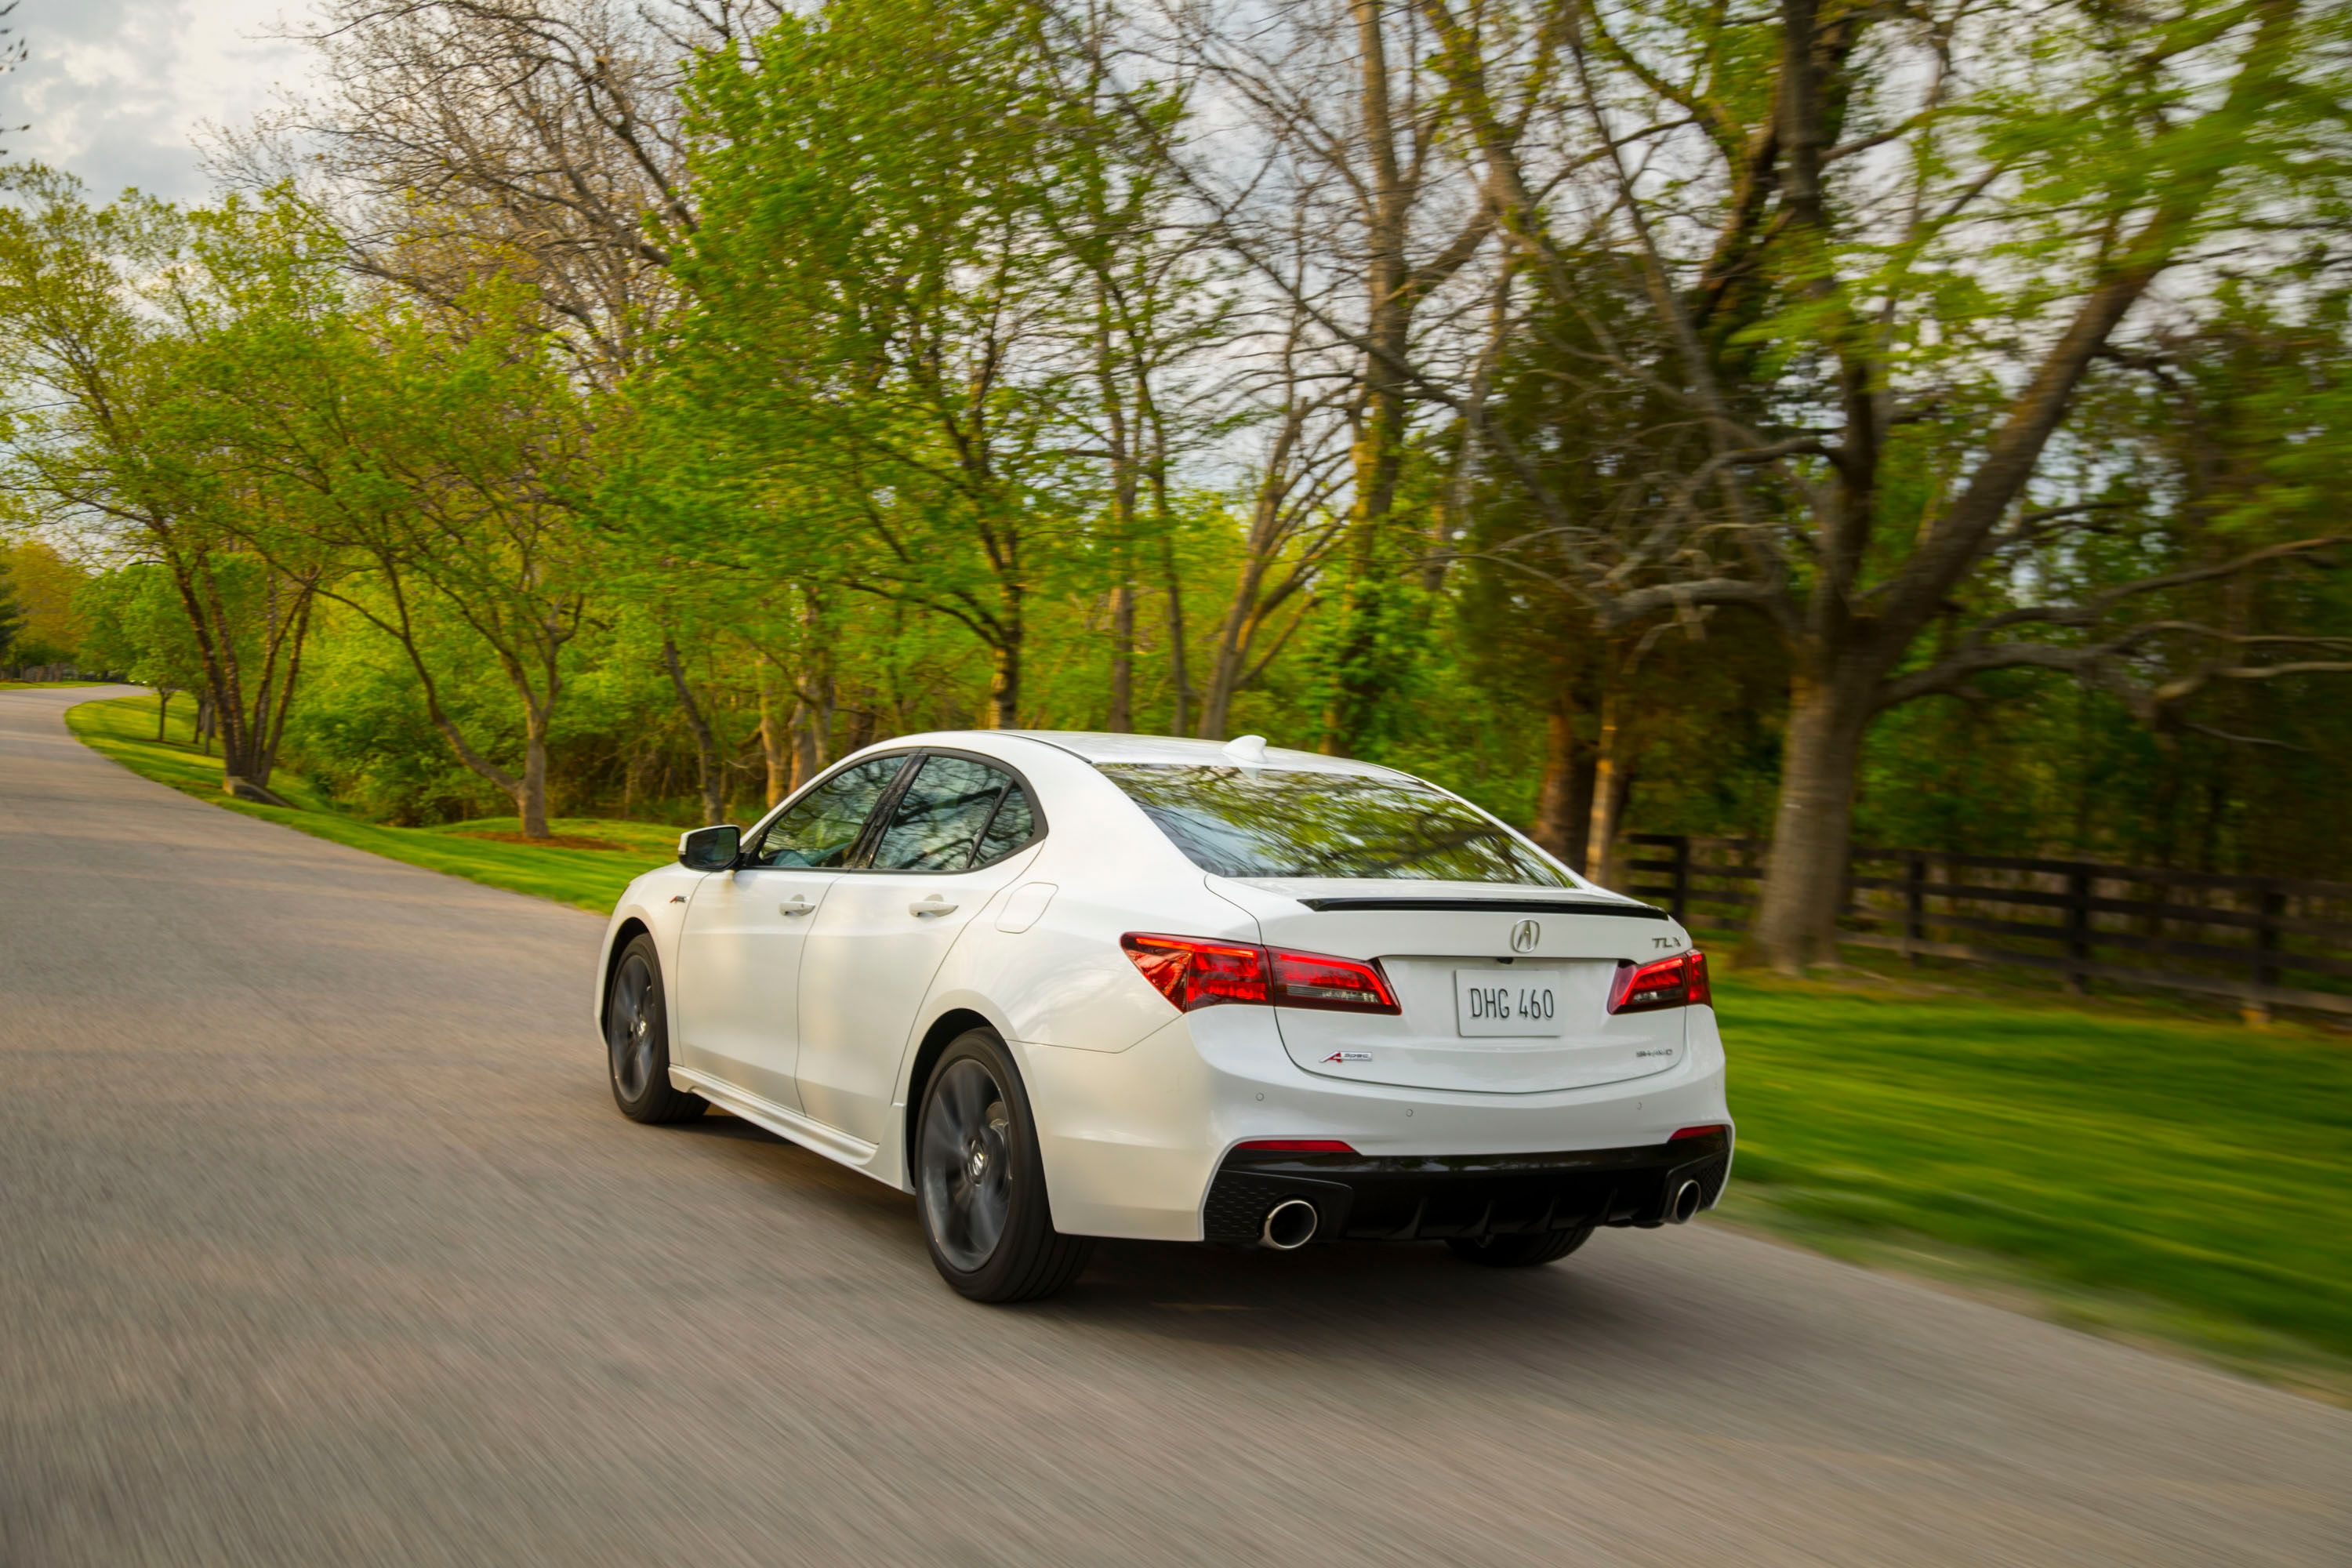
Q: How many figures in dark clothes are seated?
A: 0